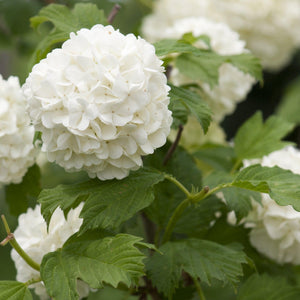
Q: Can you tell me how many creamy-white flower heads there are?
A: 6